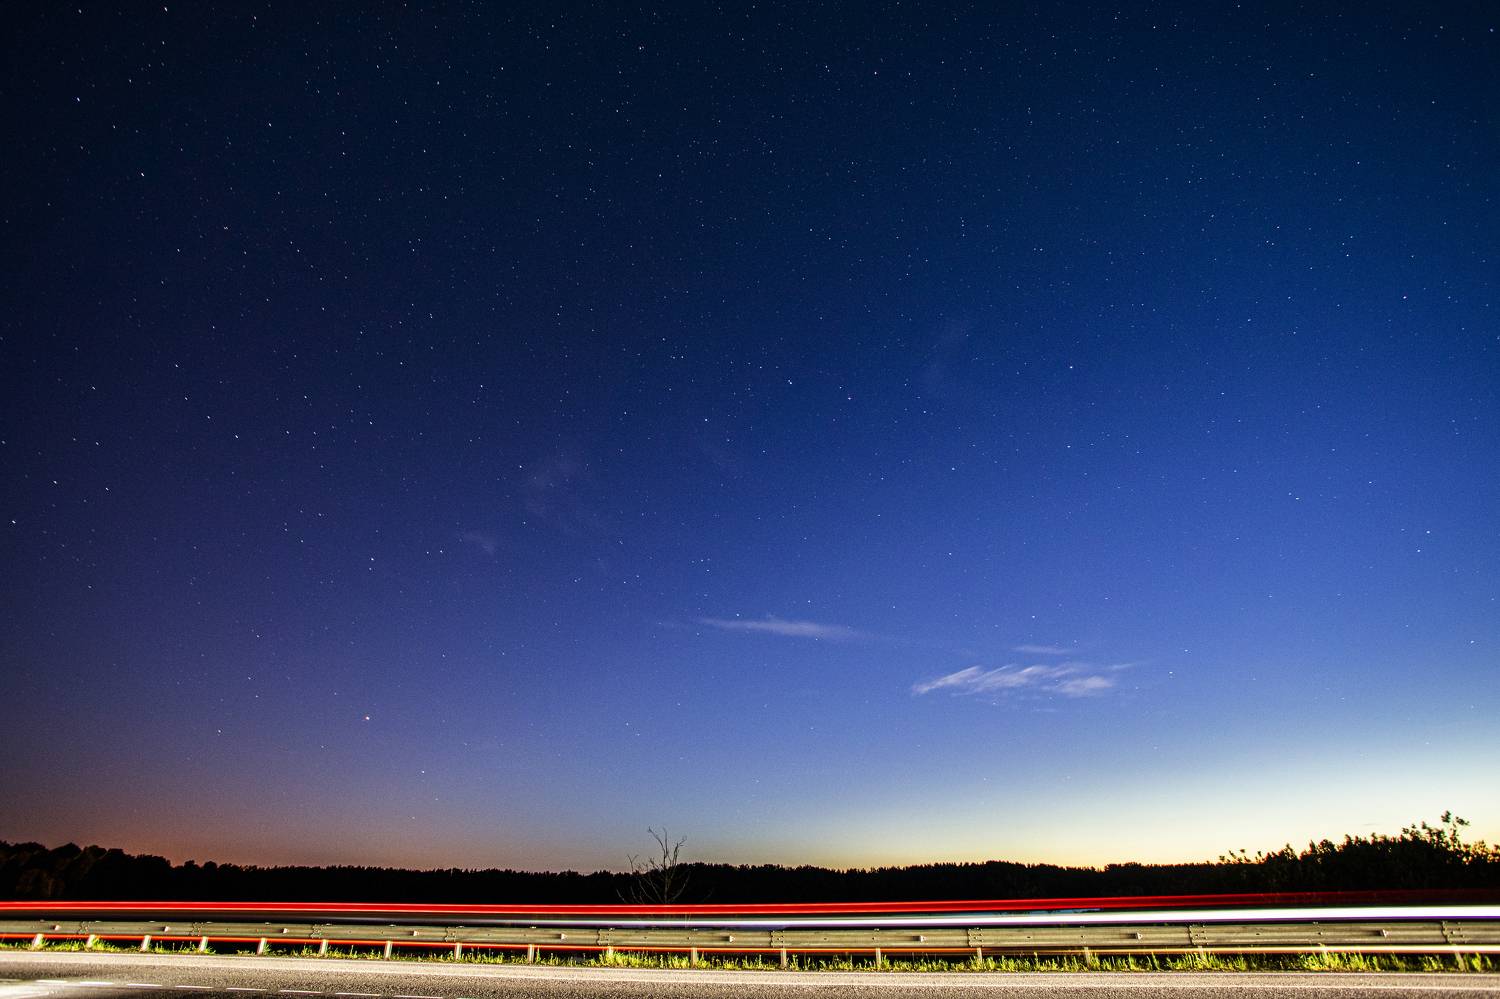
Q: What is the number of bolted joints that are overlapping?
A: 9